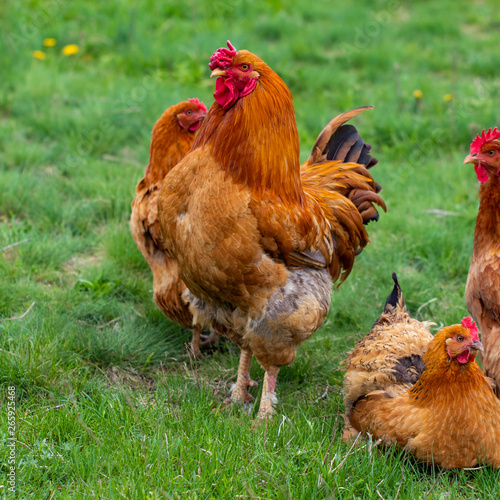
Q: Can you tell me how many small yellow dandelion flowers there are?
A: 5